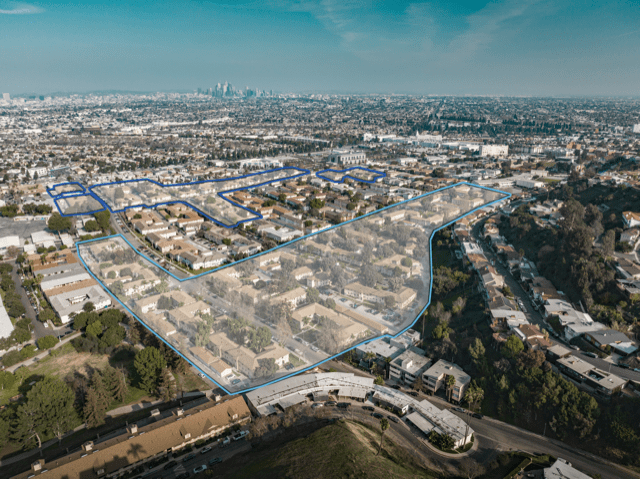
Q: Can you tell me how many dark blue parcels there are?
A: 4